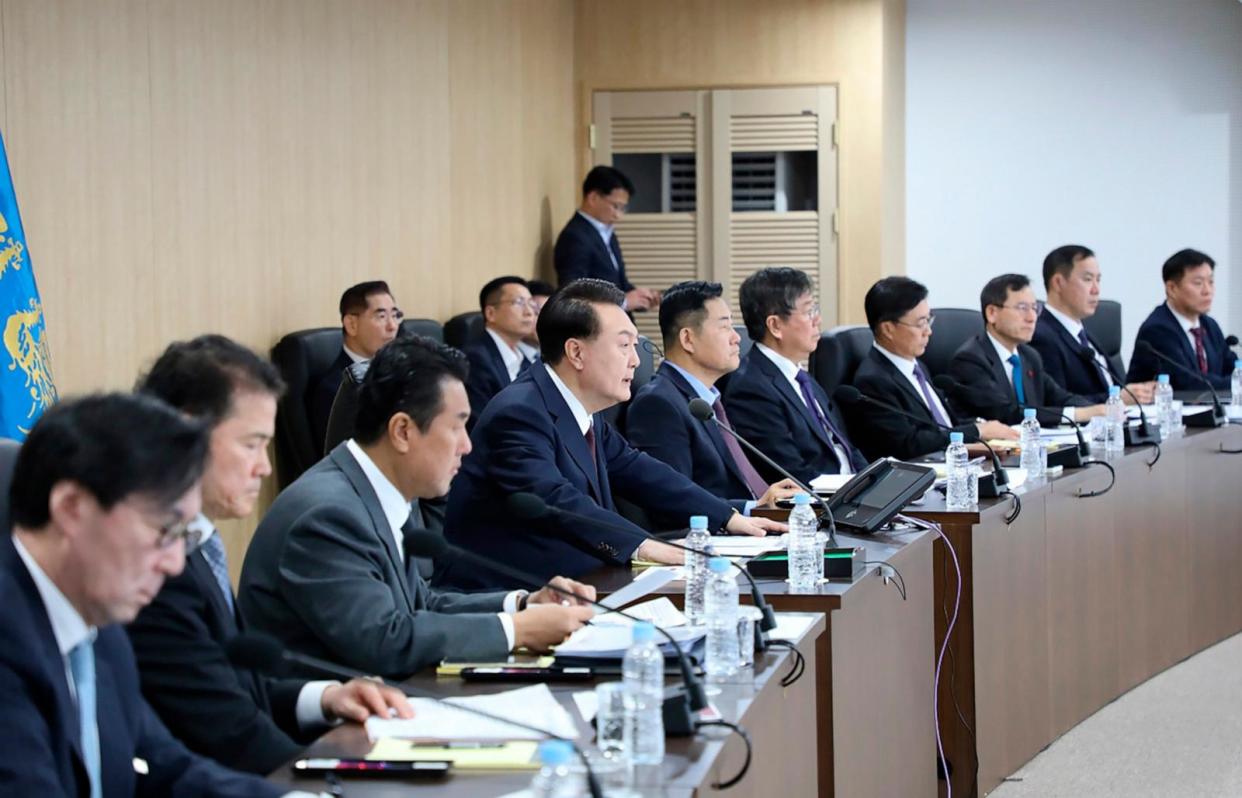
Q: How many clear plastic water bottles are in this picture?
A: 10